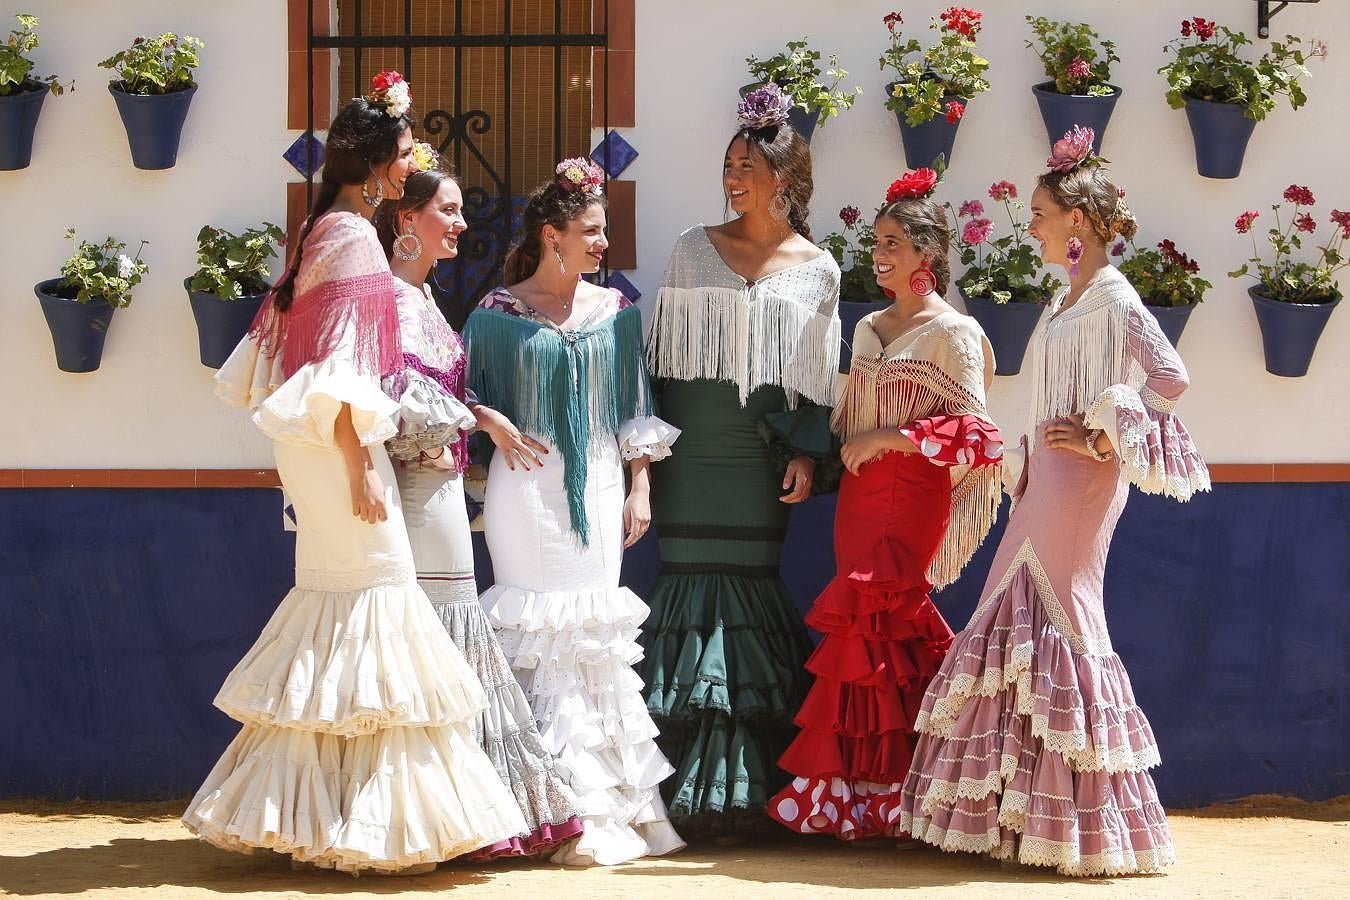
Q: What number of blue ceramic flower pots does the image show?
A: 12